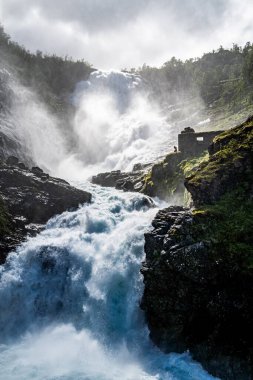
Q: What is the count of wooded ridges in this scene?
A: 2